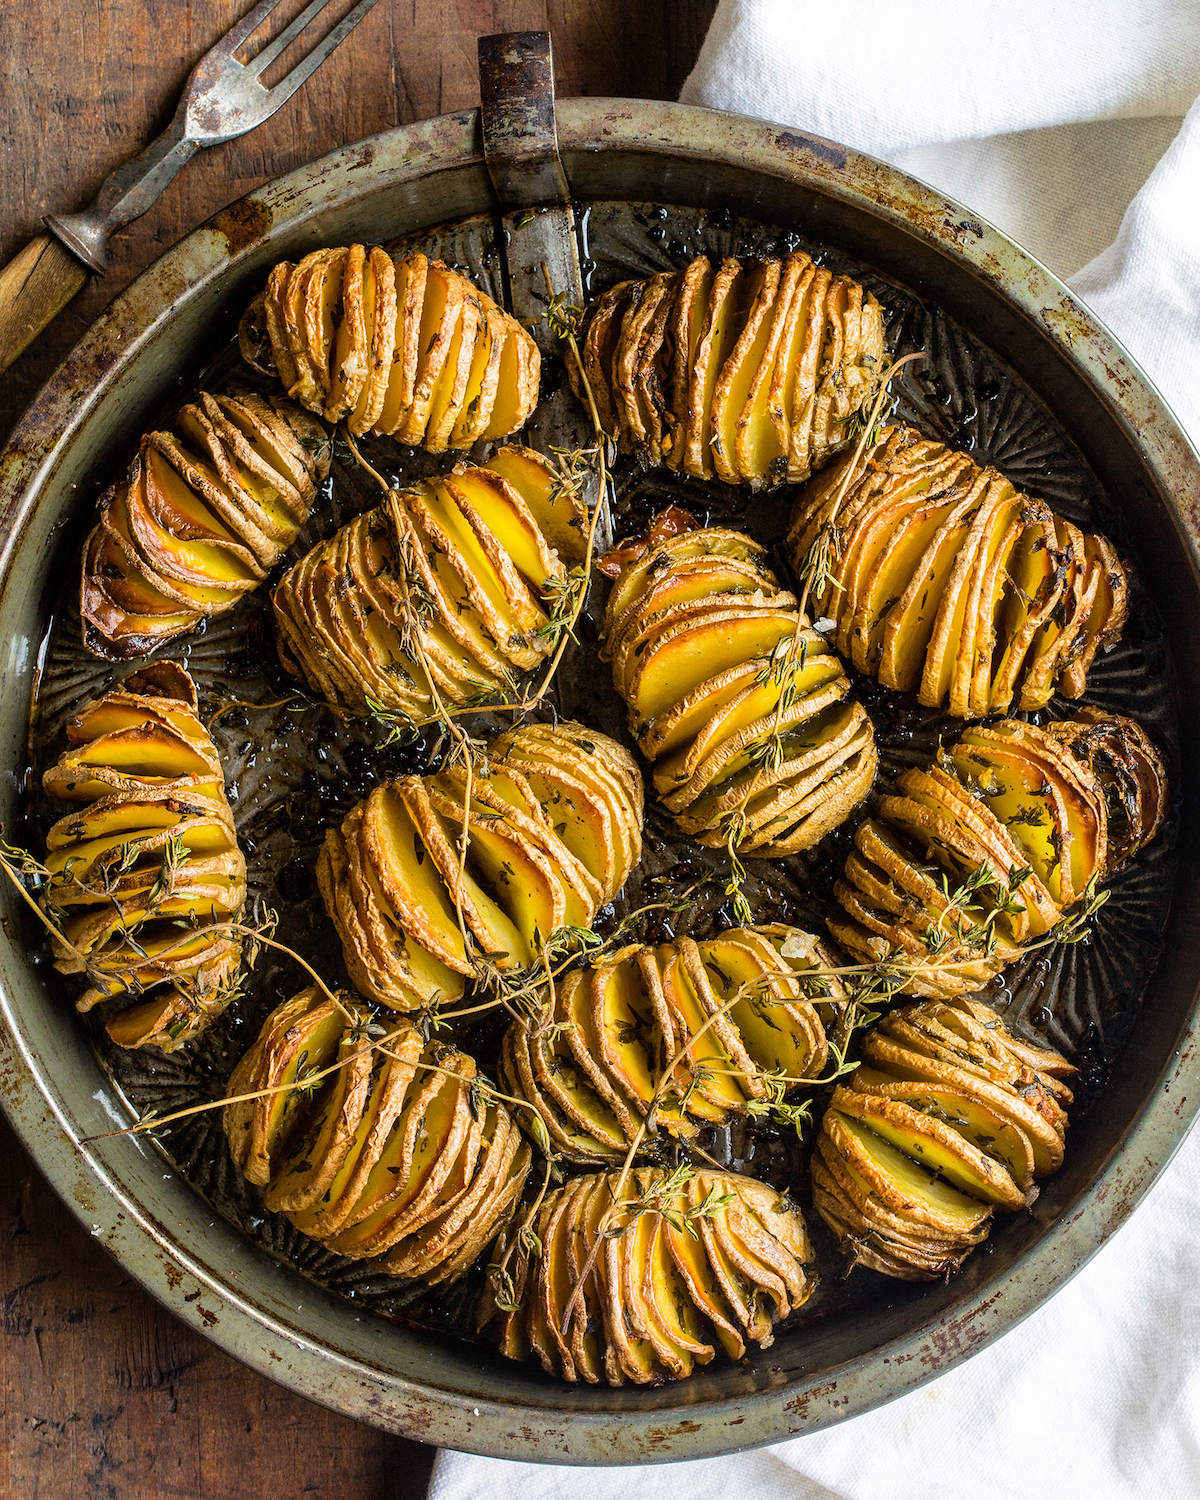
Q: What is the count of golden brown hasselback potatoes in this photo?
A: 13